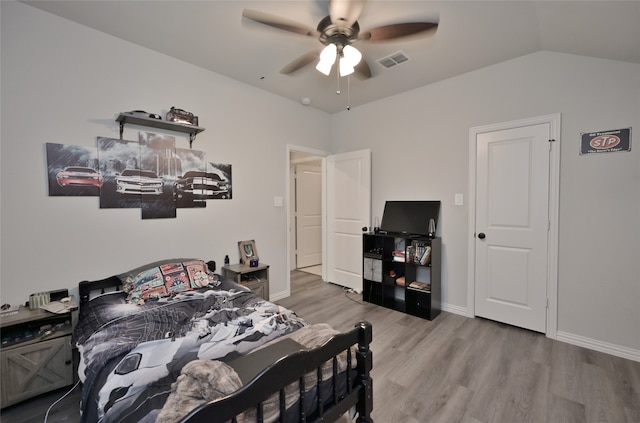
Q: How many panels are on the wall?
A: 5